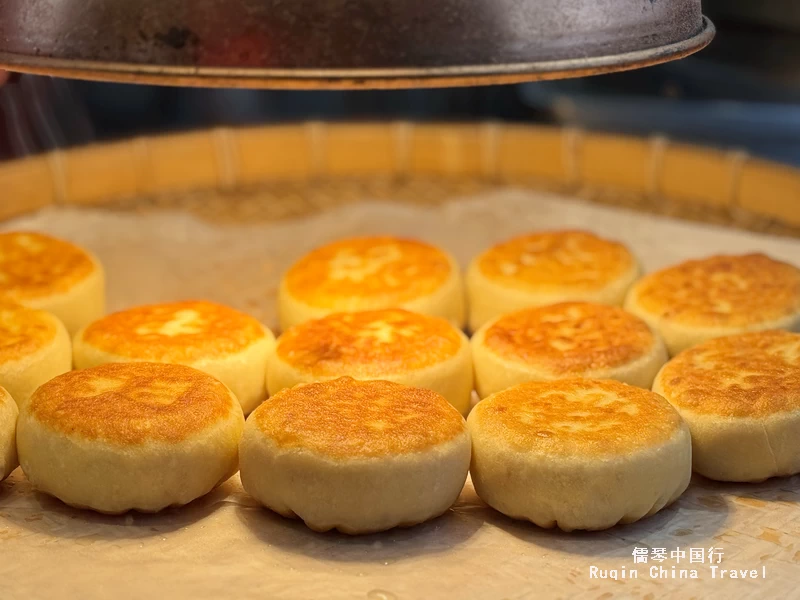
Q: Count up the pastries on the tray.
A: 13